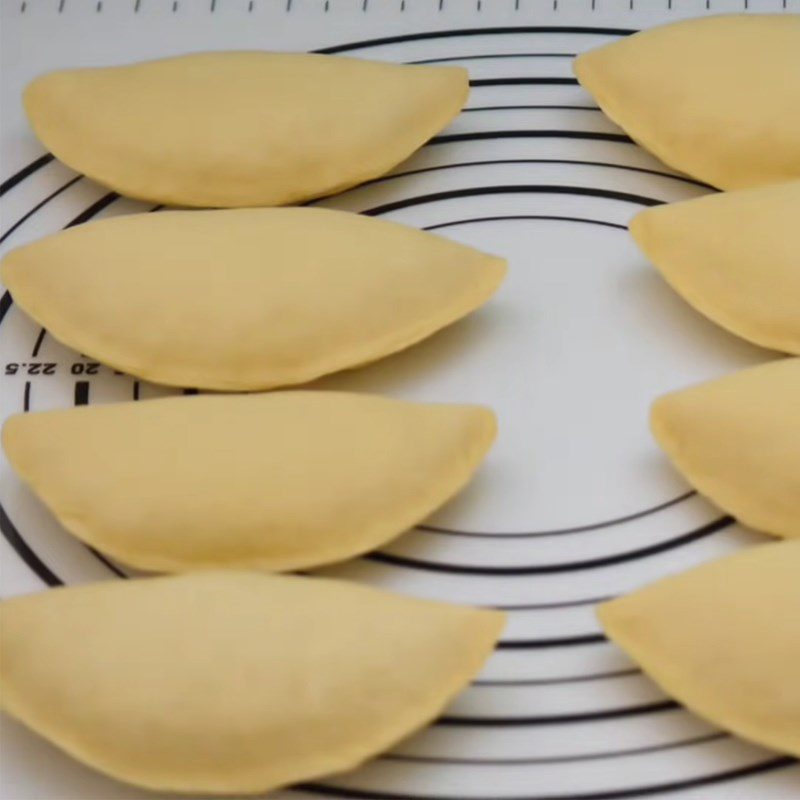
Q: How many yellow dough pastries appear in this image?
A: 8